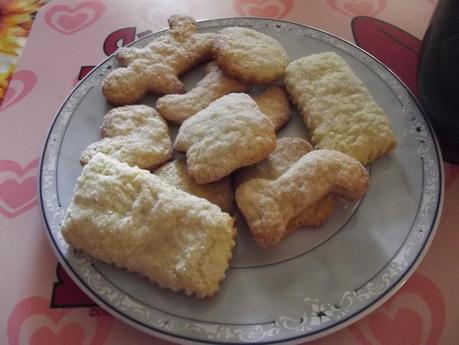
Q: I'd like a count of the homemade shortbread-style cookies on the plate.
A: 11